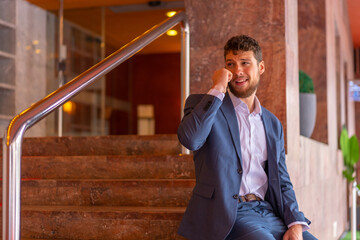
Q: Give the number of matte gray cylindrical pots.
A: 1